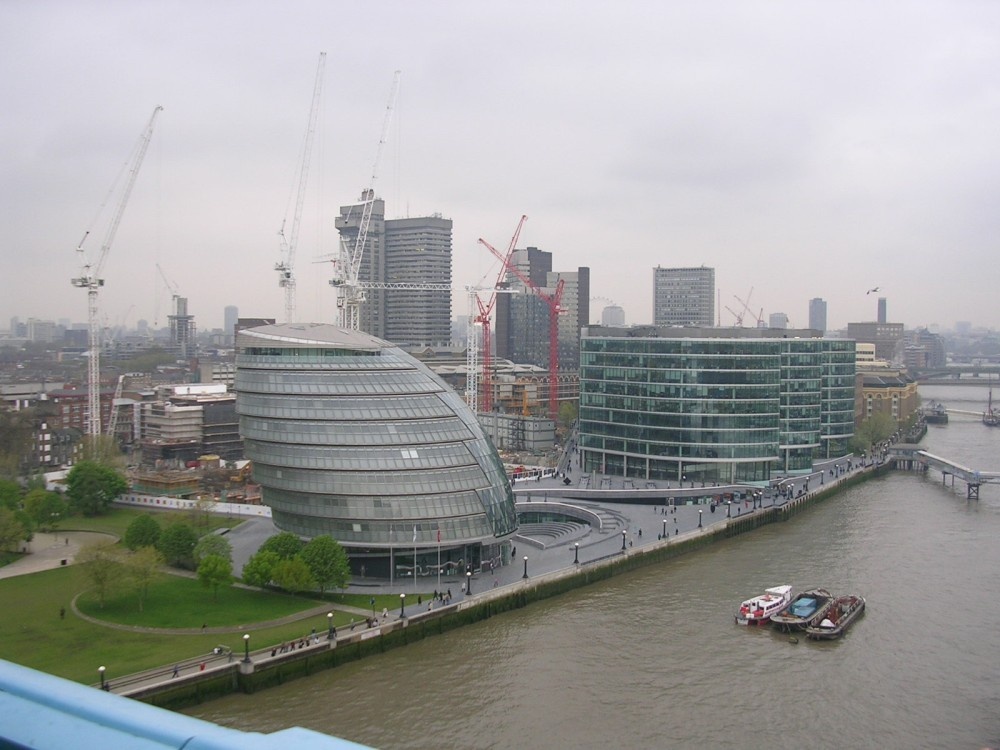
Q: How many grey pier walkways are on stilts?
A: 1